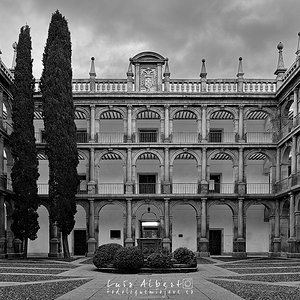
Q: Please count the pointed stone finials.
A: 8